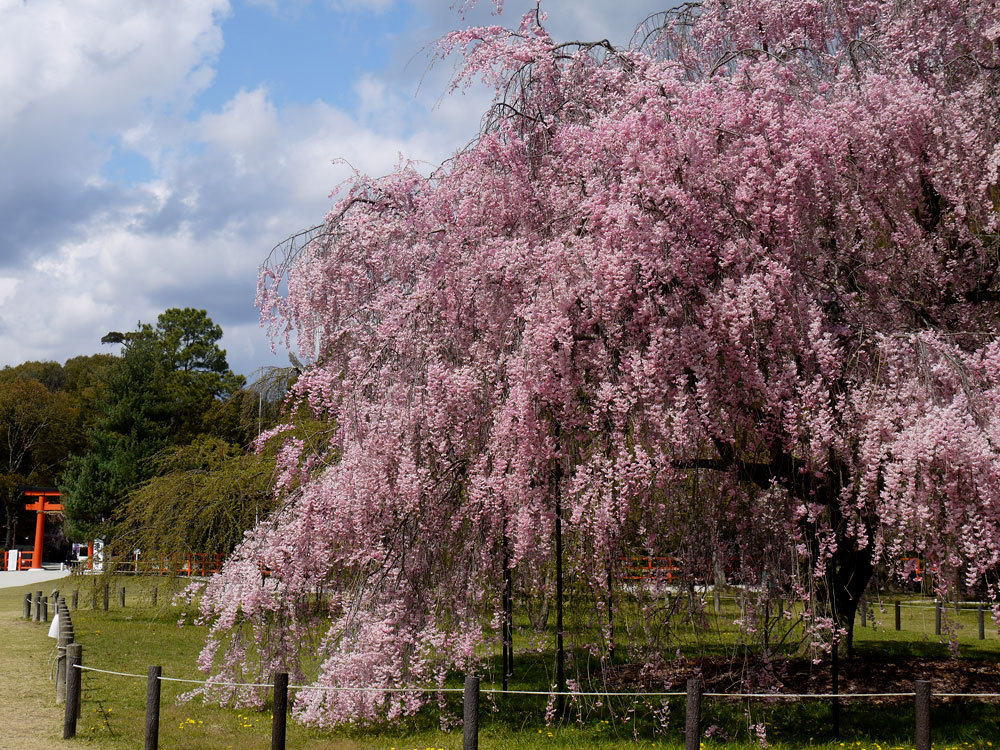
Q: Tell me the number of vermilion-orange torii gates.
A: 1